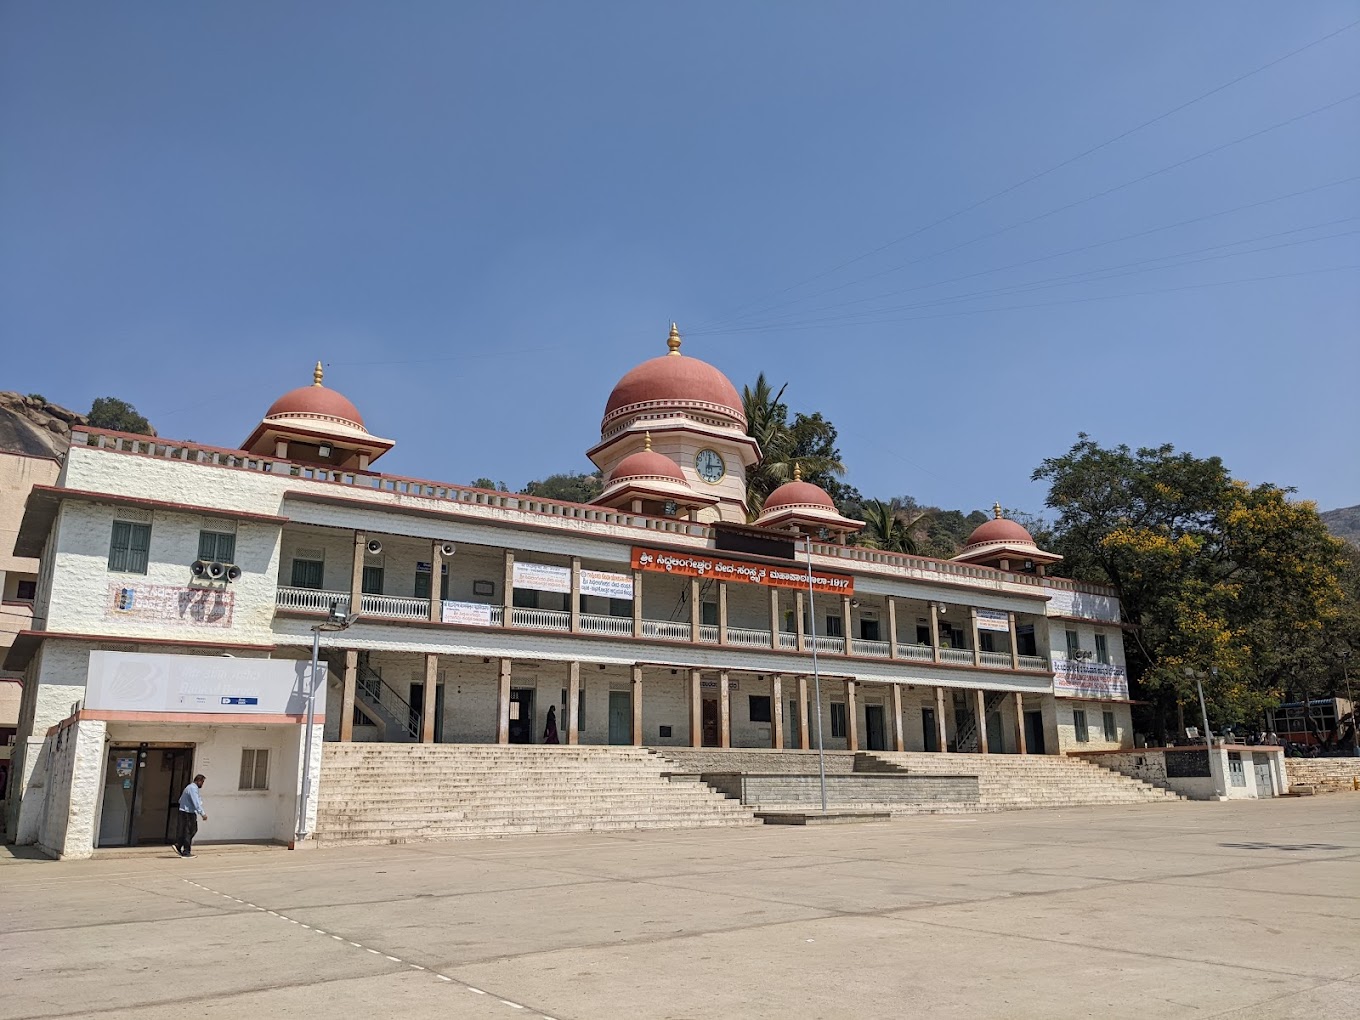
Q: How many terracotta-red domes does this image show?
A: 5